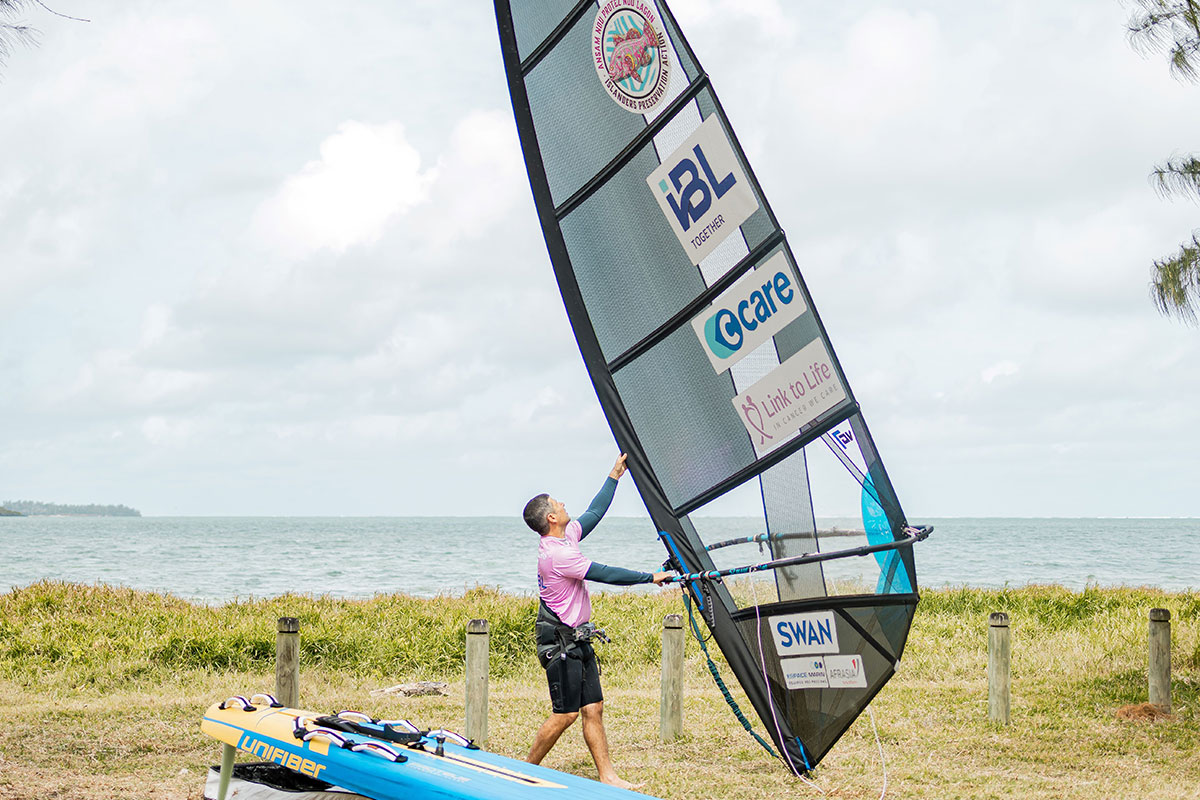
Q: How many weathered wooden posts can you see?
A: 5